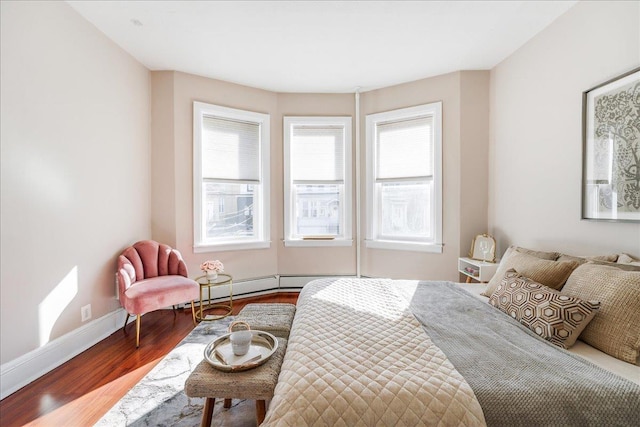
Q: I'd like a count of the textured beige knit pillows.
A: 2